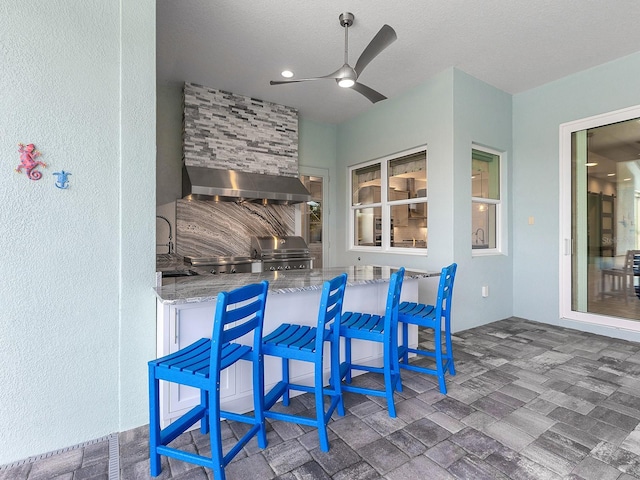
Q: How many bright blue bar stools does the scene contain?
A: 4